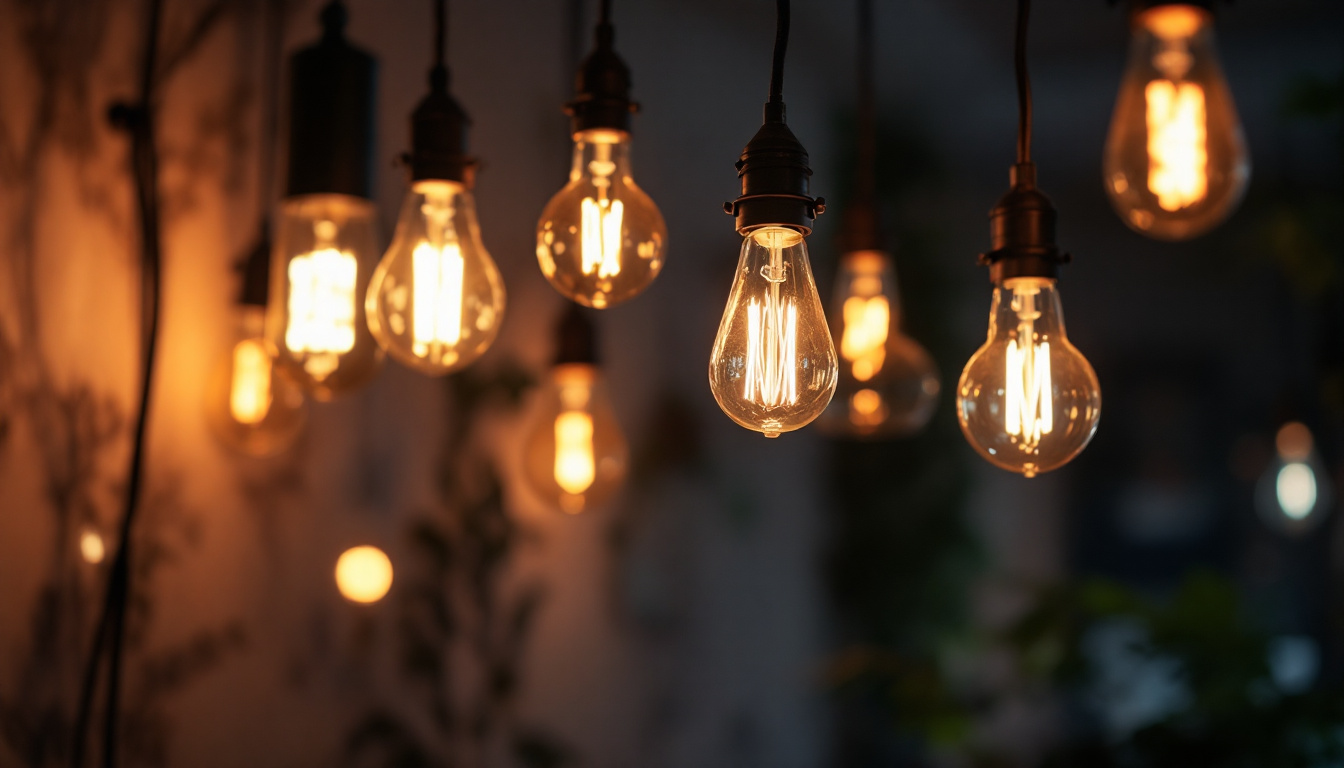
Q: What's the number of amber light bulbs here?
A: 9